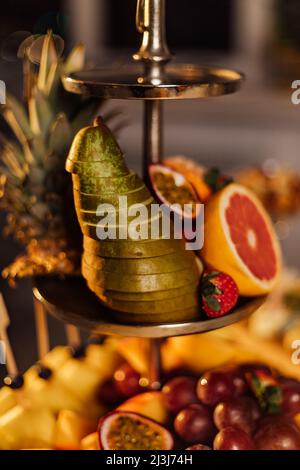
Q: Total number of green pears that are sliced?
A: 1